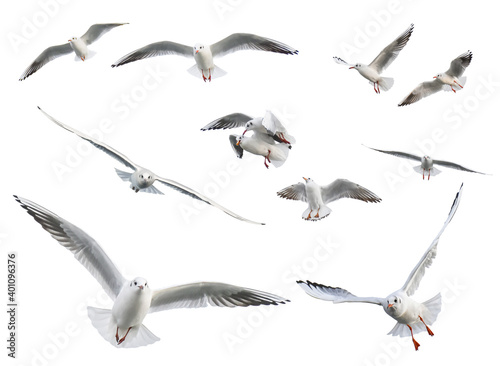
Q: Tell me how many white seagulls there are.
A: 11